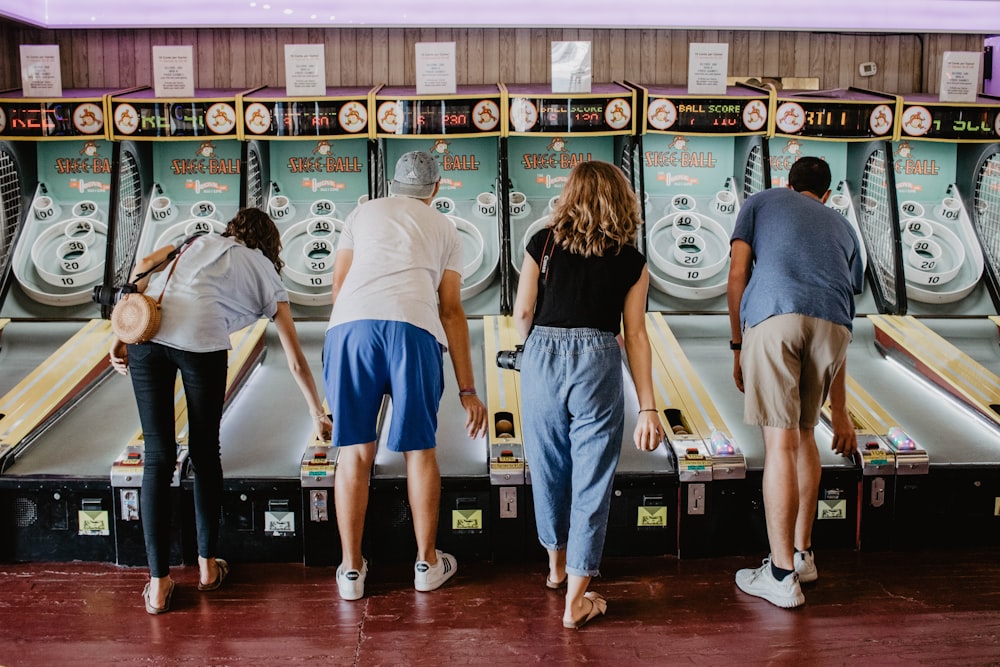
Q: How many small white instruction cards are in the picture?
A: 7